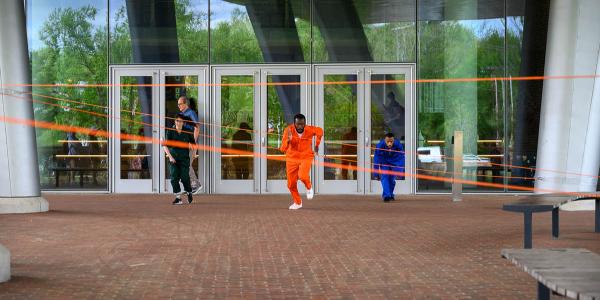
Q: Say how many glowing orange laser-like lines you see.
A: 4